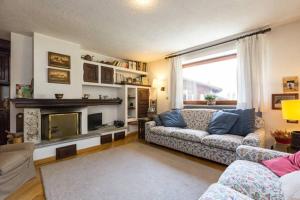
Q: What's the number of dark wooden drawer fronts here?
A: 3